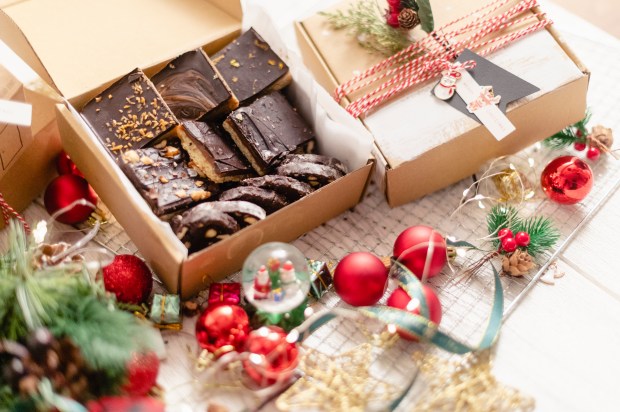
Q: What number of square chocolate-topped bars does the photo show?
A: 6